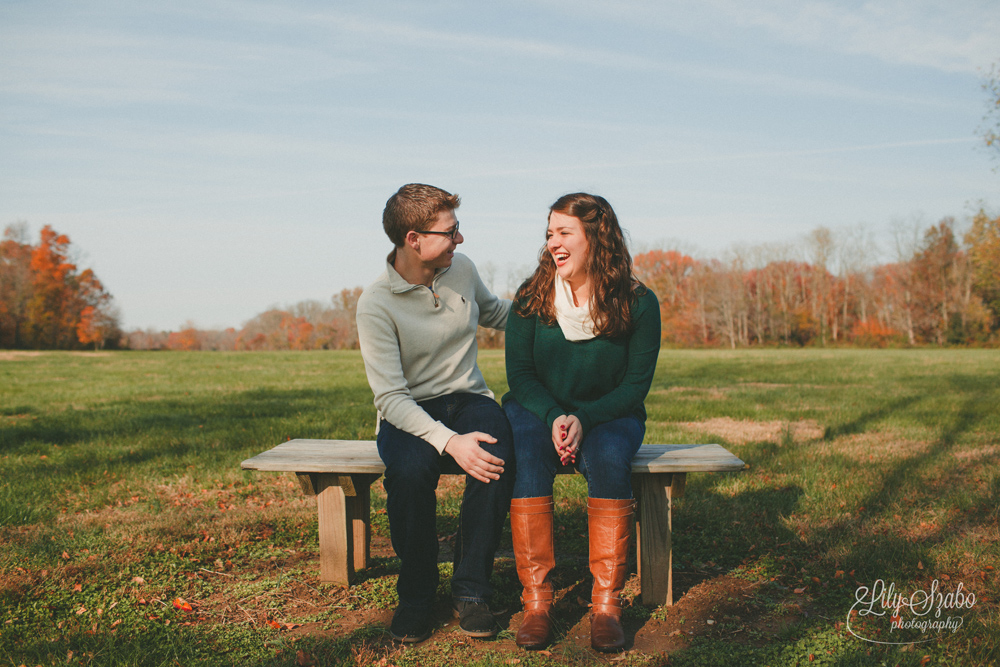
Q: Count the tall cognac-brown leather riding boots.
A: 2